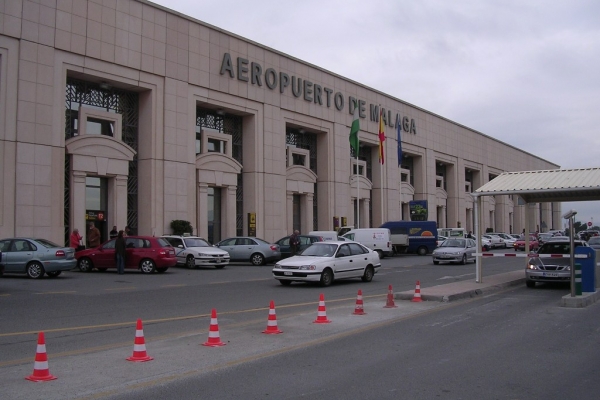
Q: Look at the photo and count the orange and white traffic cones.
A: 8